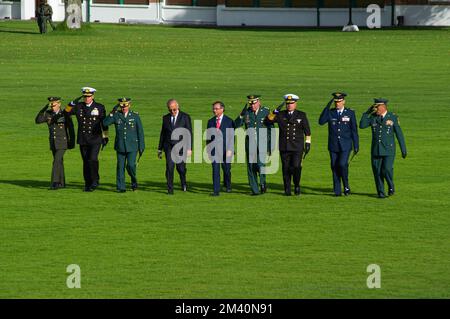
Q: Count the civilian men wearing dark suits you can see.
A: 2